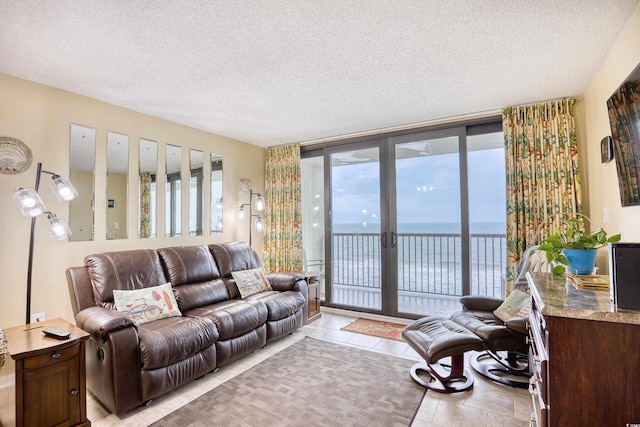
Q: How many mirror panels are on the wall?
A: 6